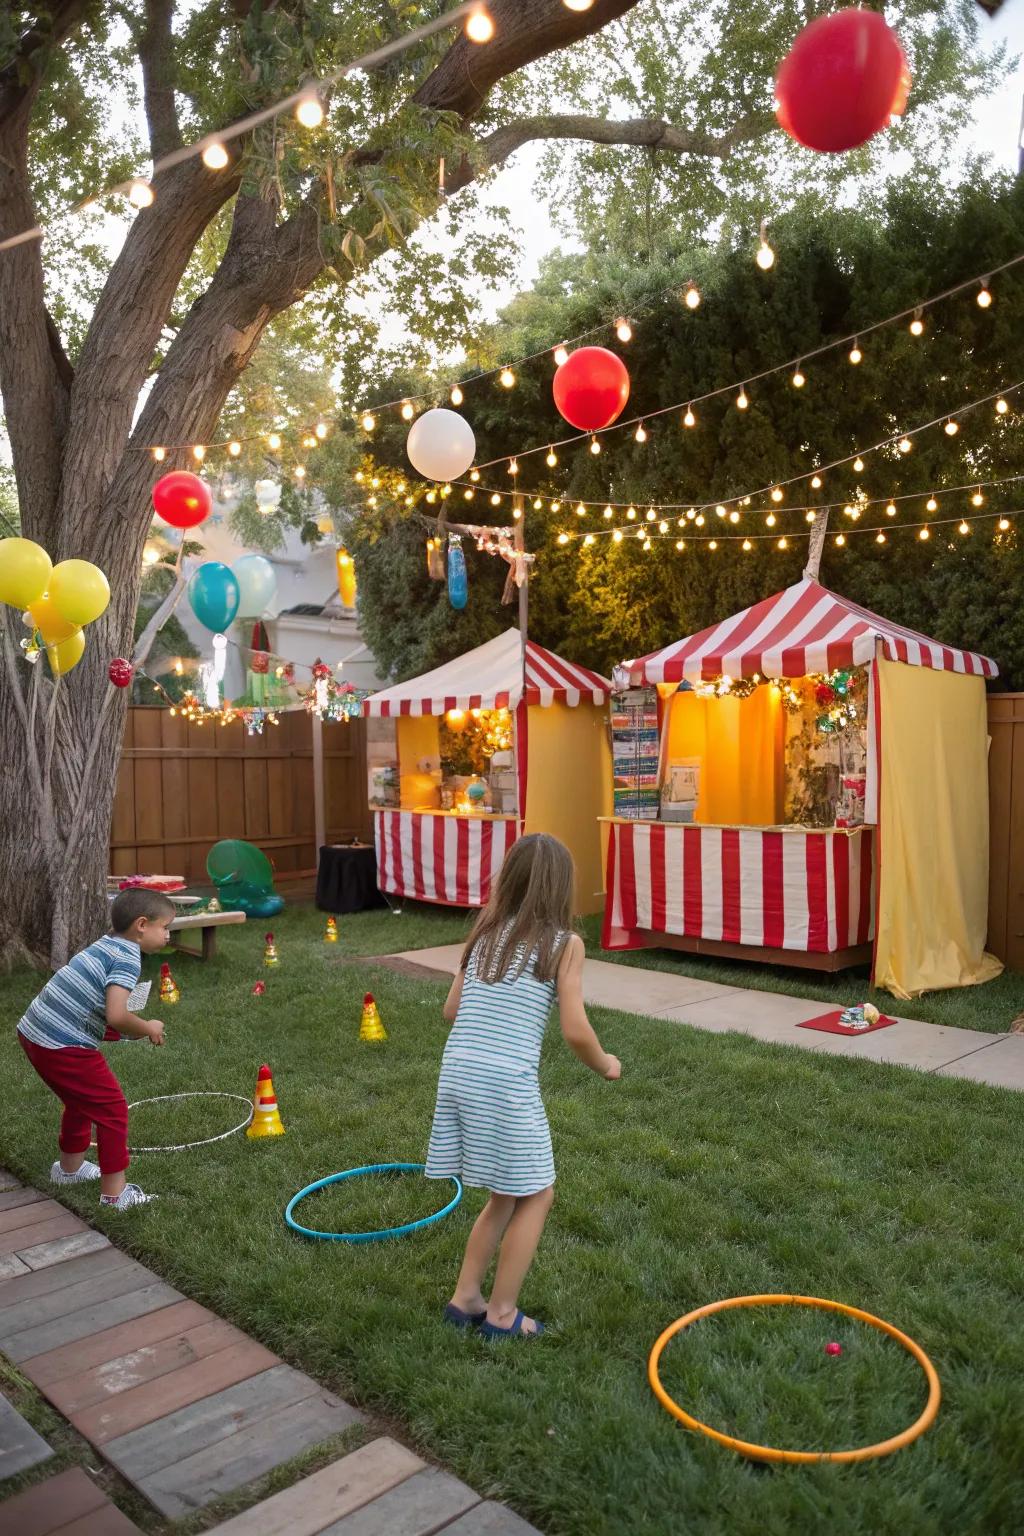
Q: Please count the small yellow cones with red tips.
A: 5